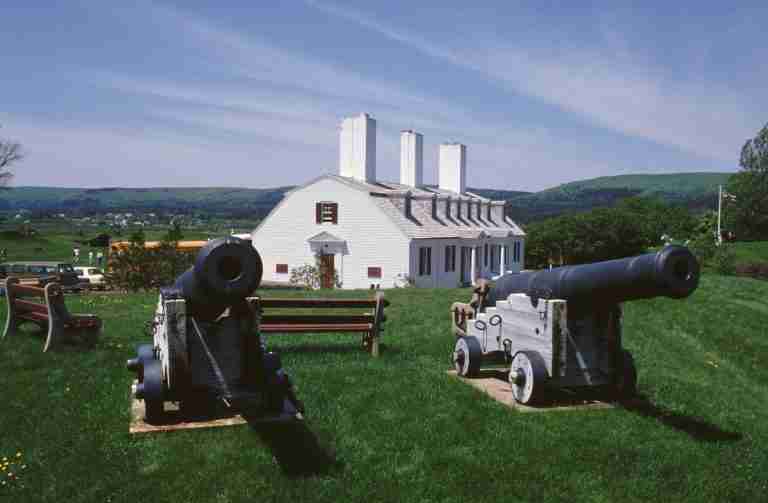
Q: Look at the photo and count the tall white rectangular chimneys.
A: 3